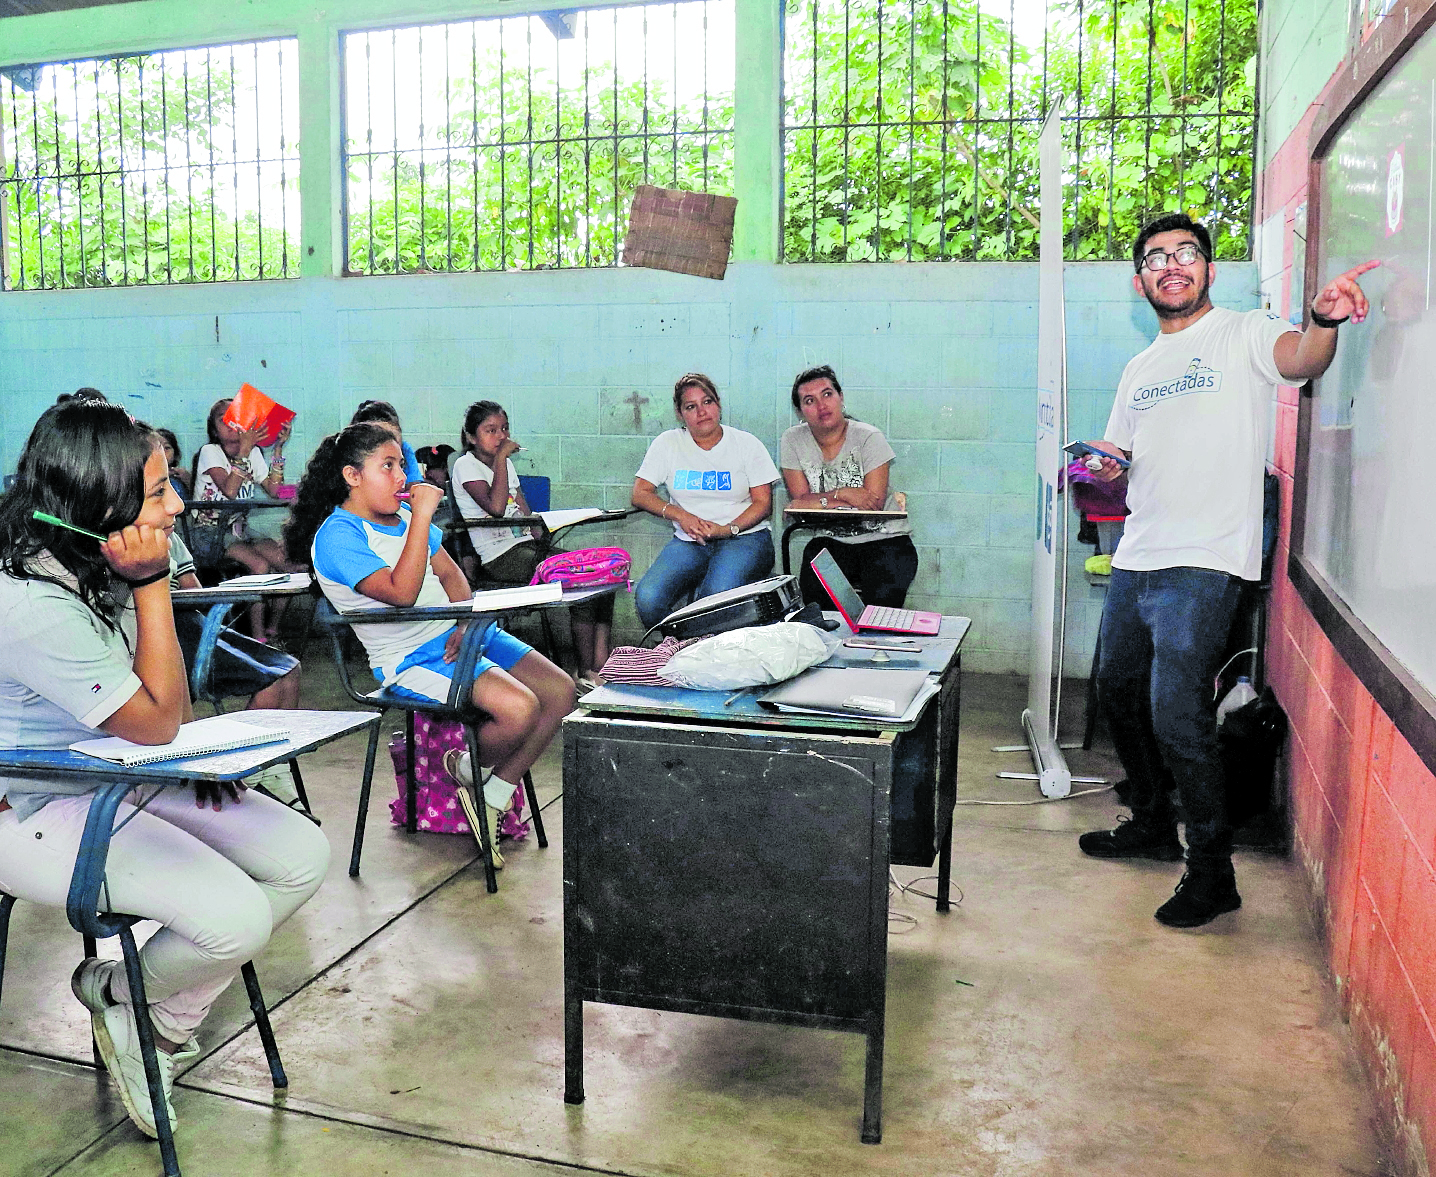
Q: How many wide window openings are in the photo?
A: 3